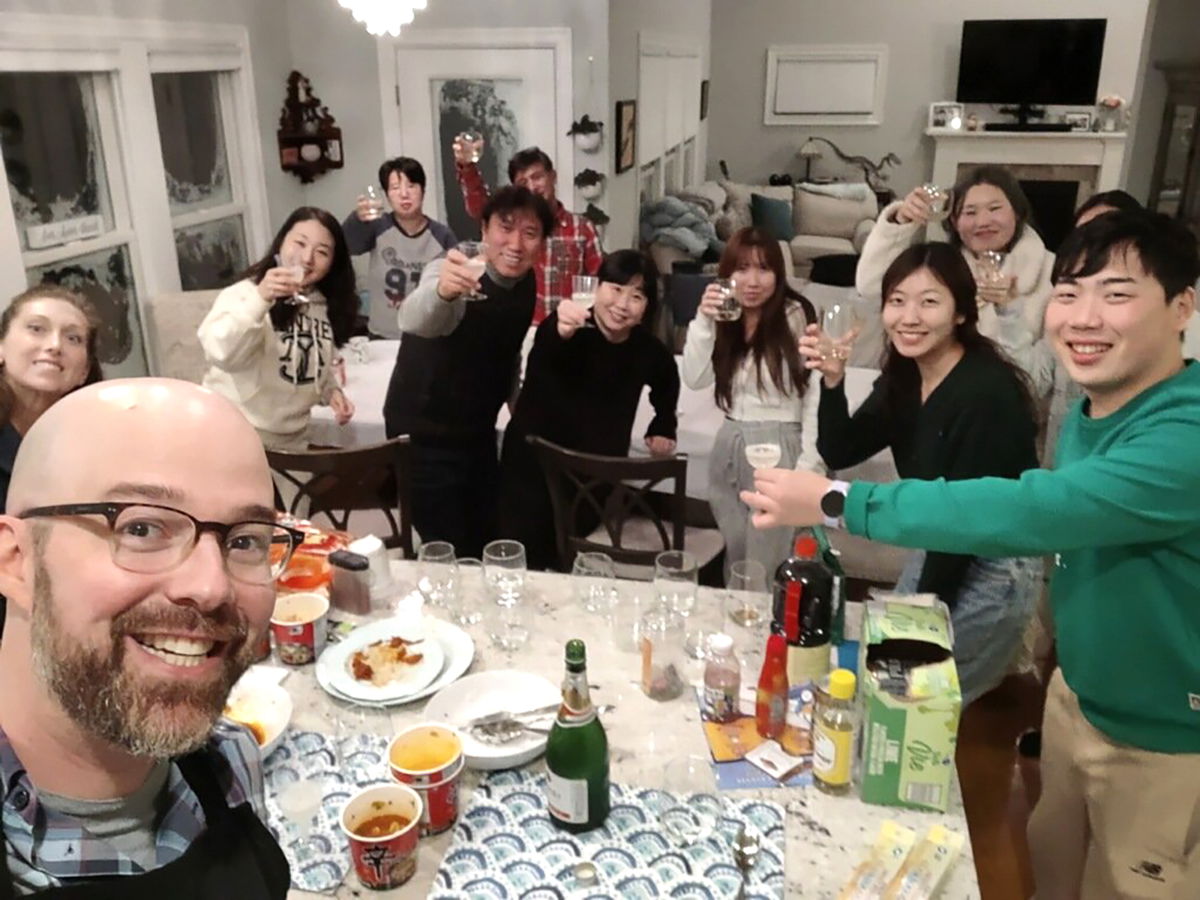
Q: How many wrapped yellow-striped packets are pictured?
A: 2